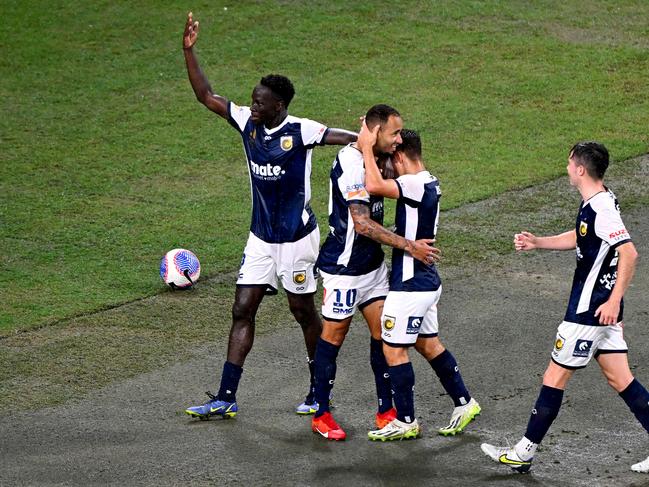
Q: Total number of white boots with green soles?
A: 2